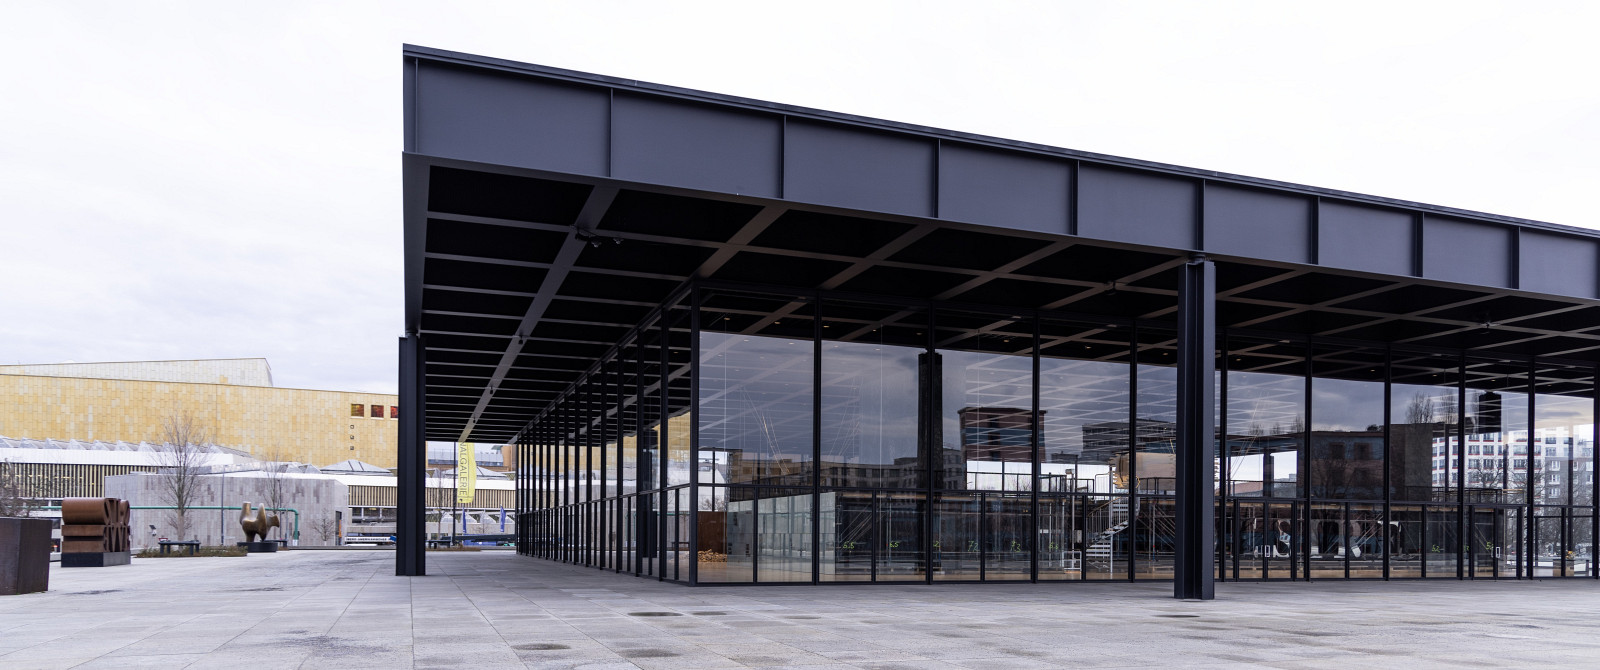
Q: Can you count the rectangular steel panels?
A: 9